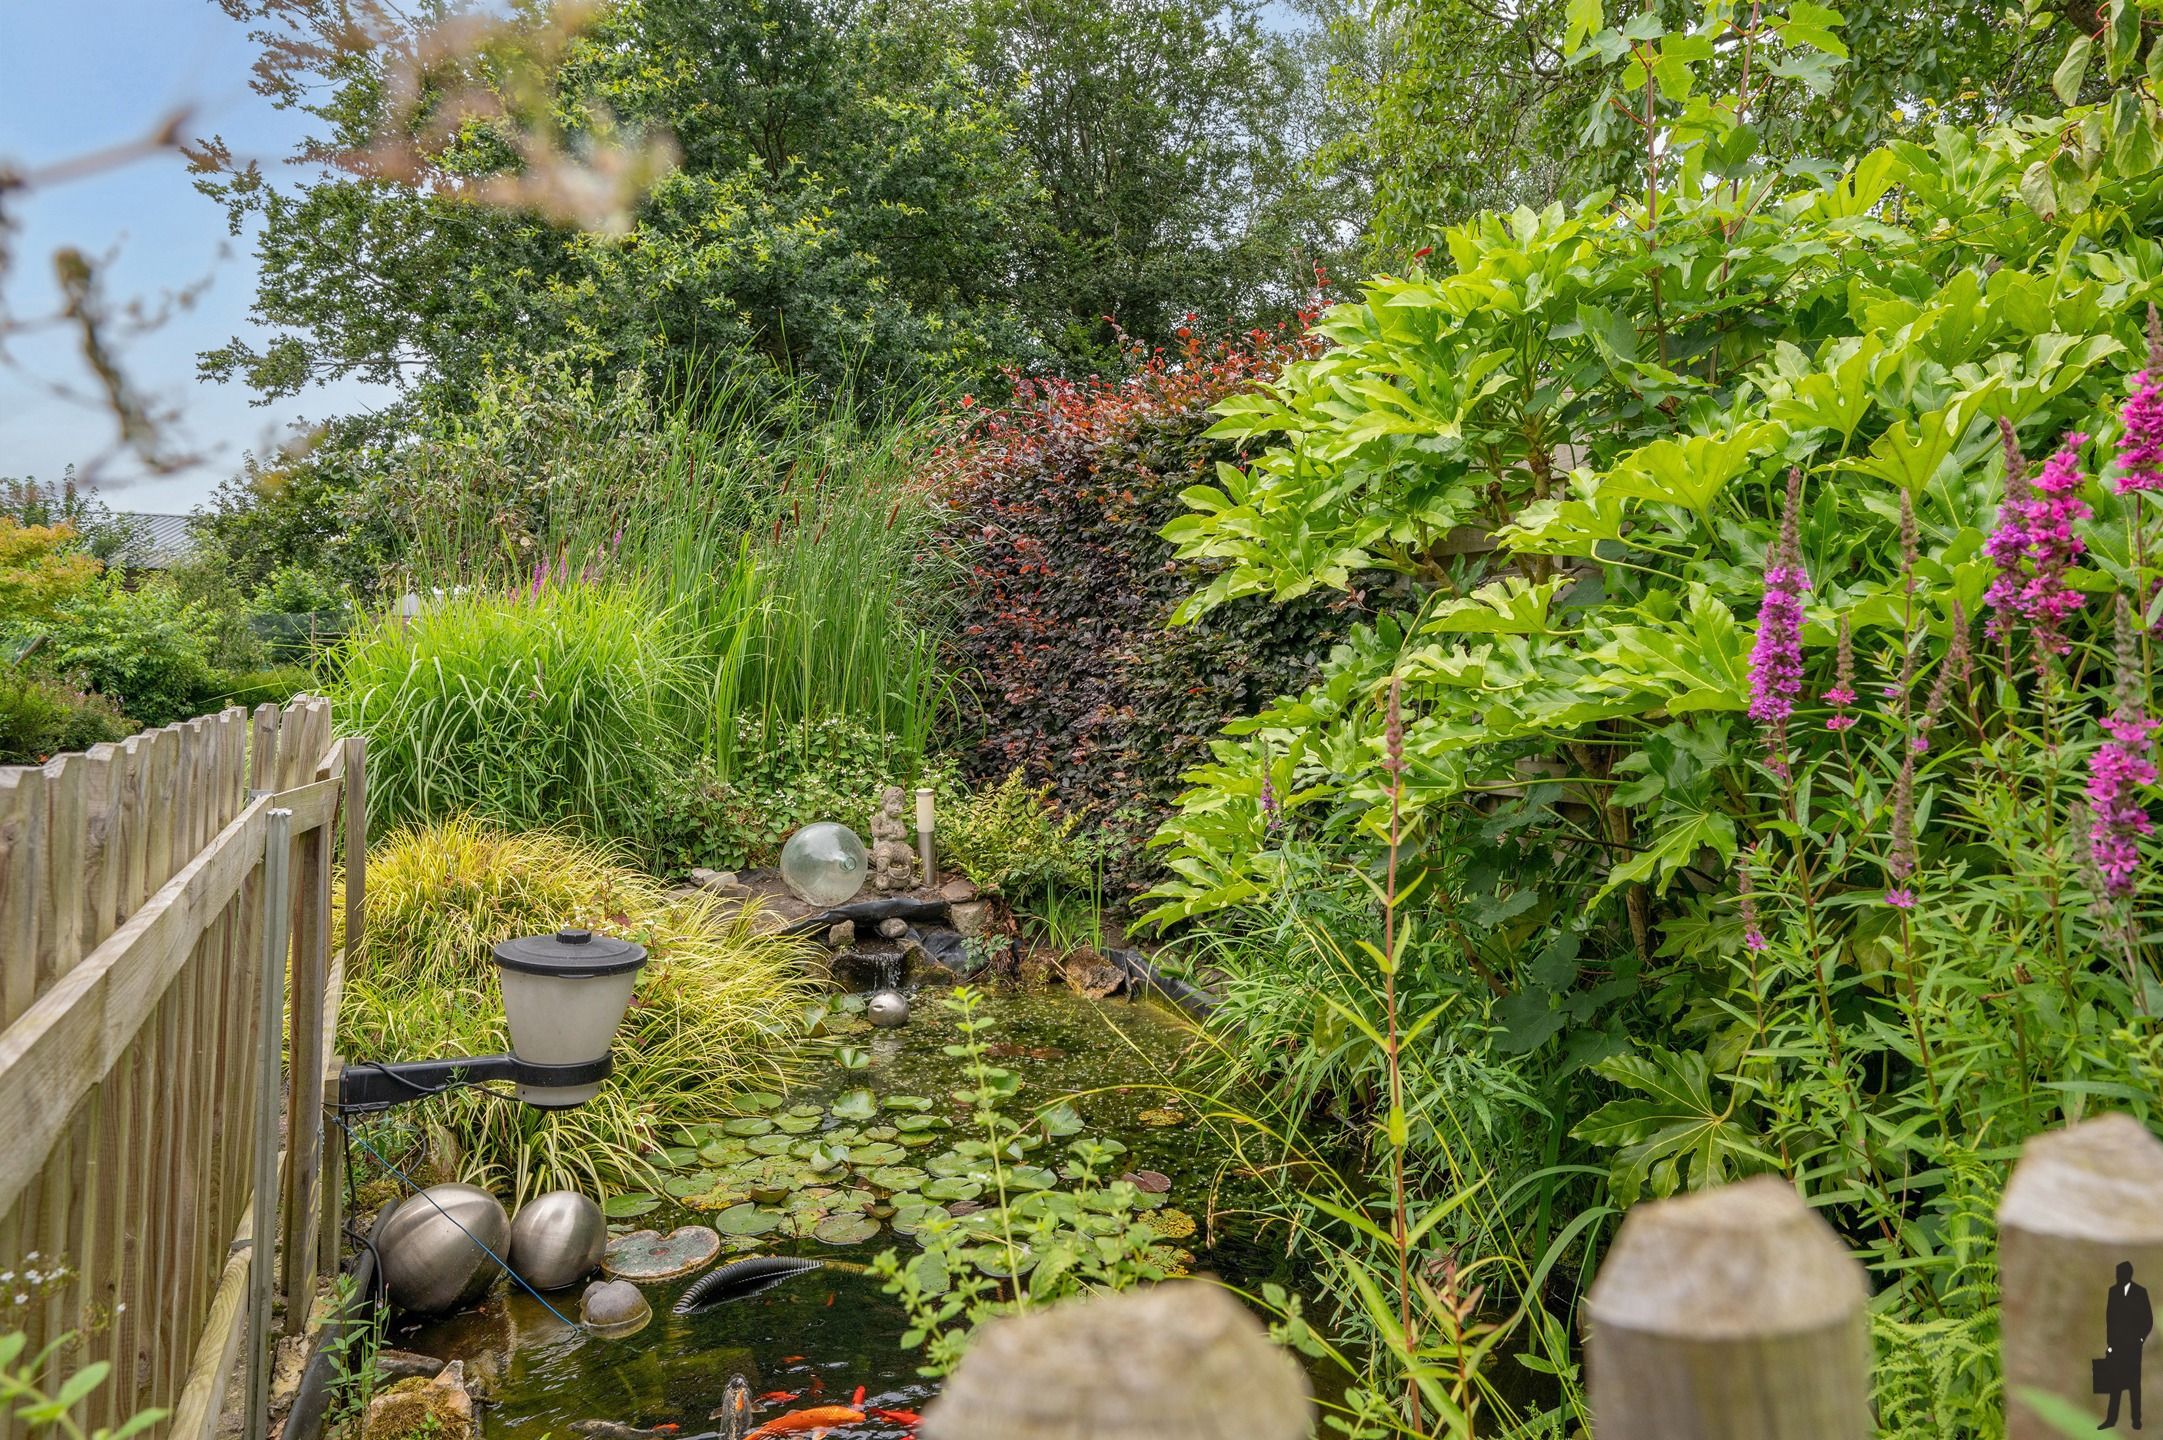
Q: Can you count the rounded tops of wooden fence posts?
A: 3